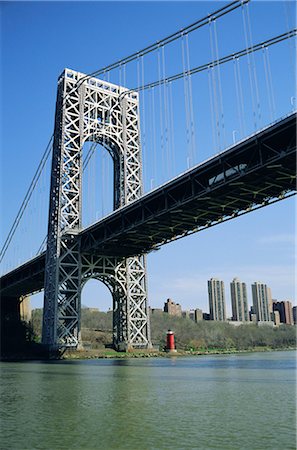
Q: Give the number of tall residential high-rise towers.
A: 3